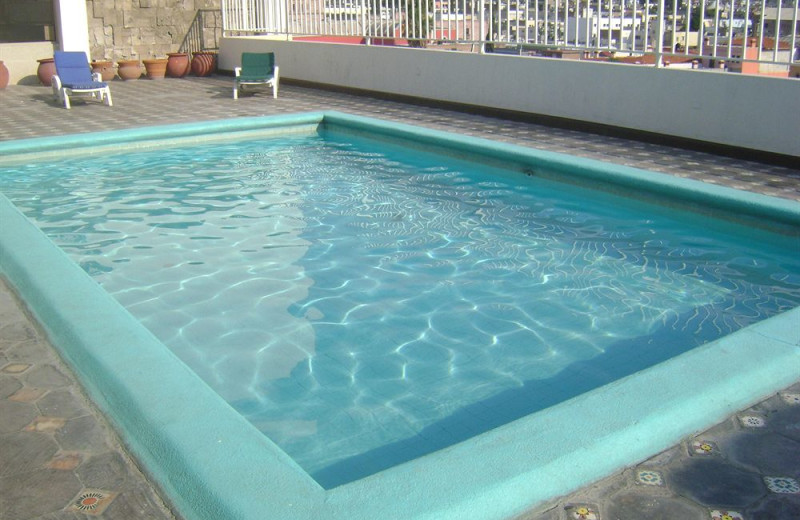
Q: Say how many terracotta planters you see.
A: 7